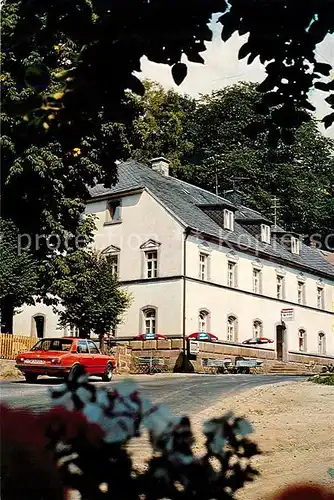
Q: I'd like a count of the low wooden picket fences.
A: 1